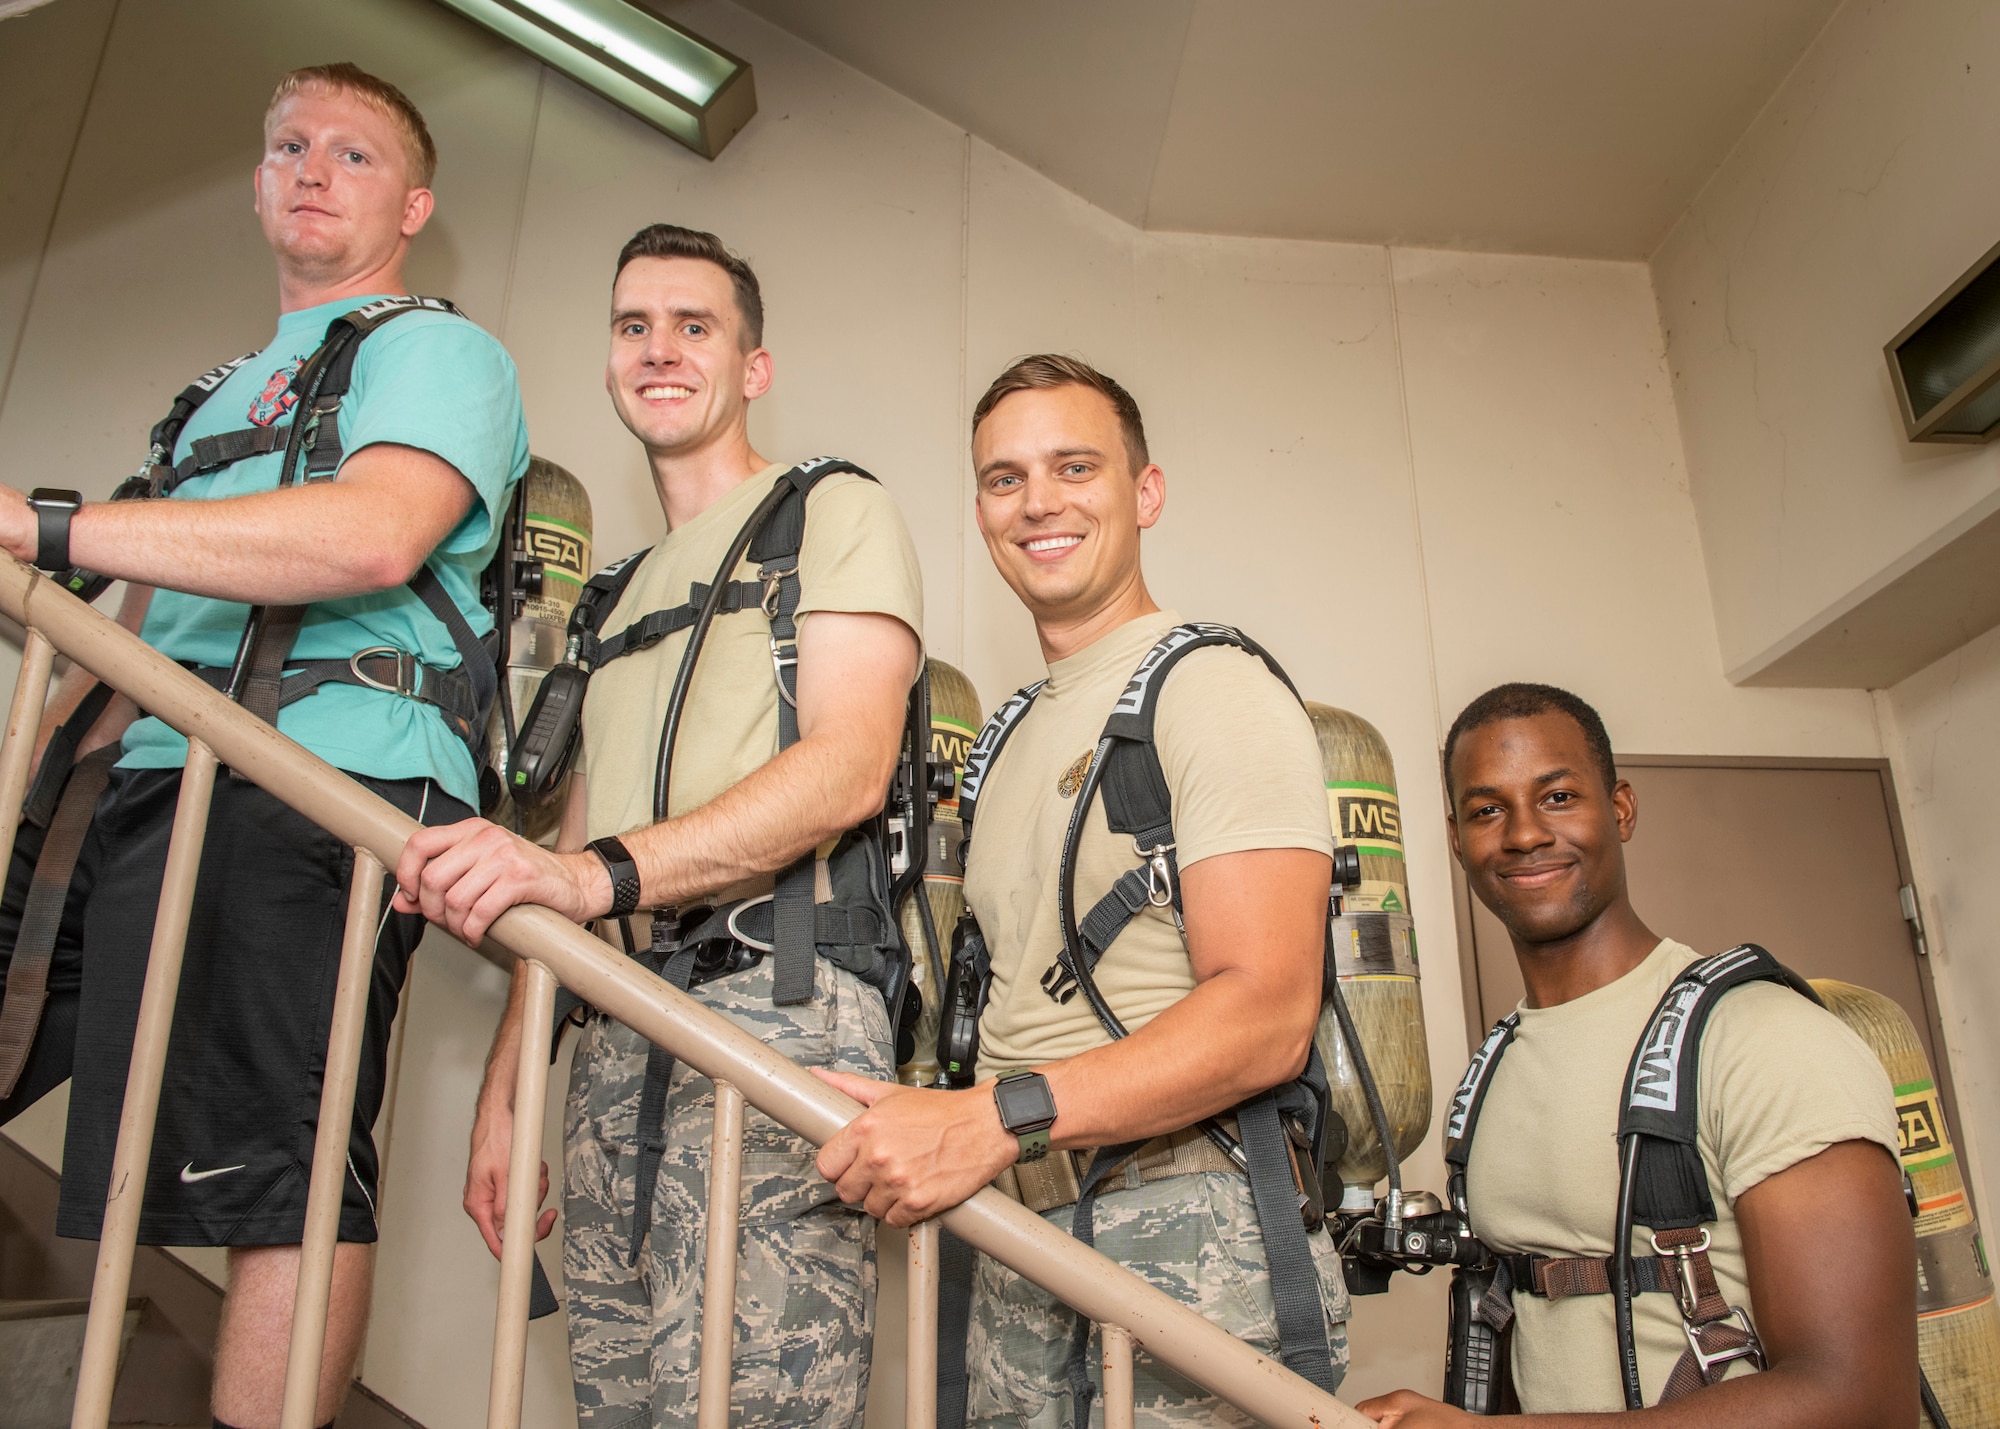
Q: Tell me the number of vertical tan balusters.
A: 7